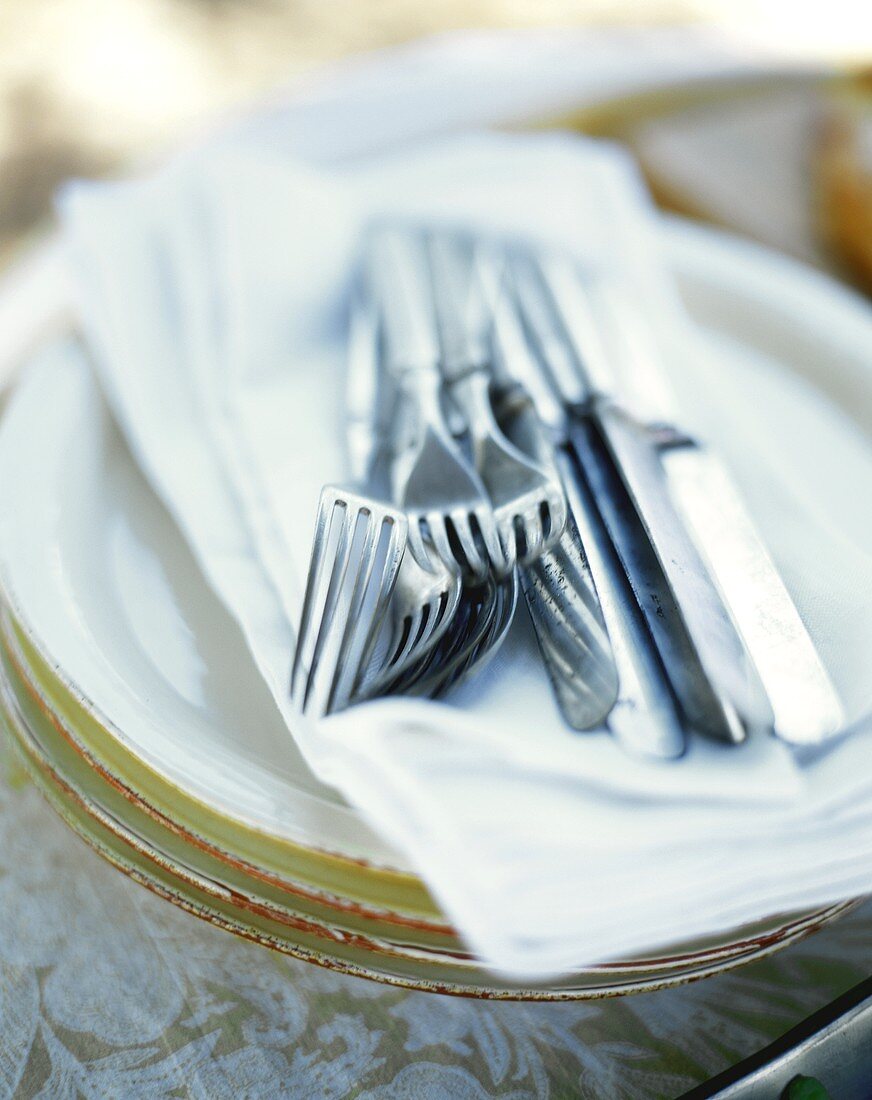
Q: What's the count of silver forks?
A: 6